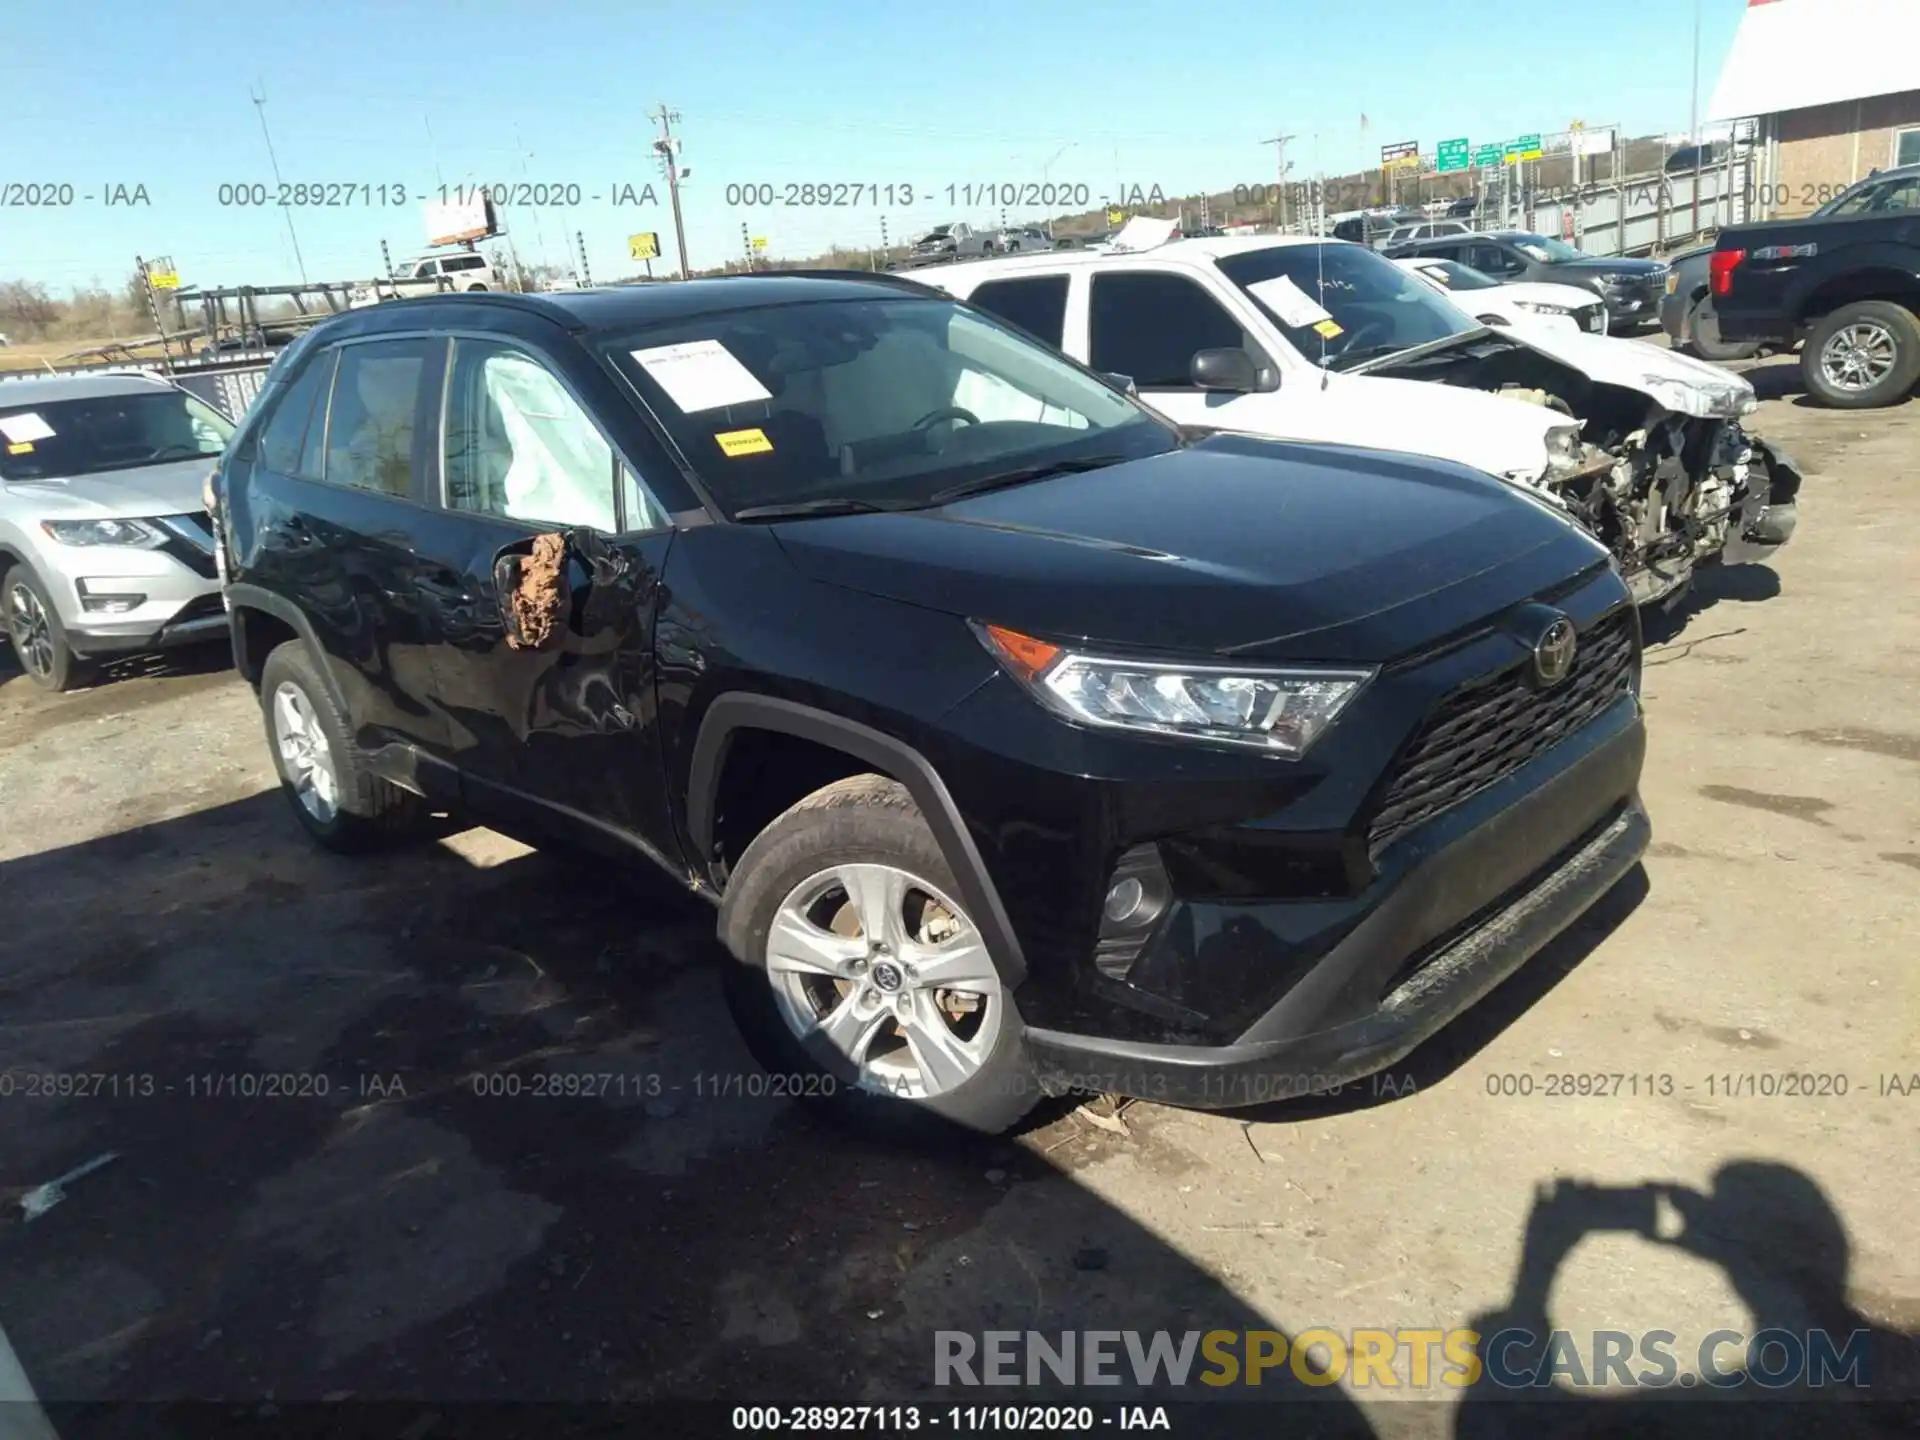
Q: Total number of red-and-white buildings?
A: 1